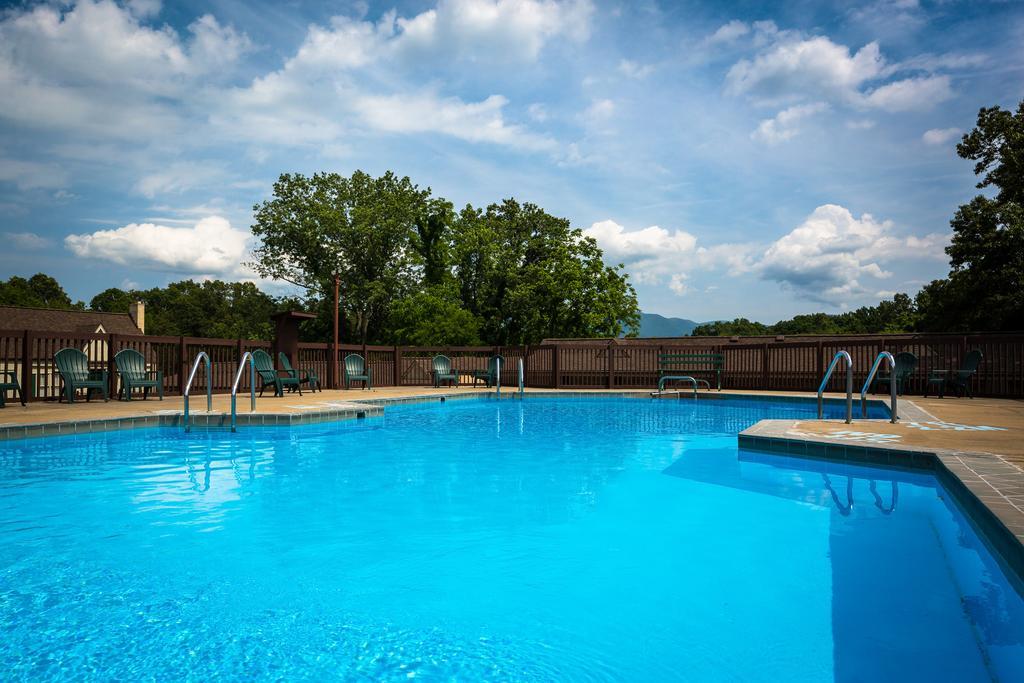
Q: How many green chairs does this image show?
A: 10